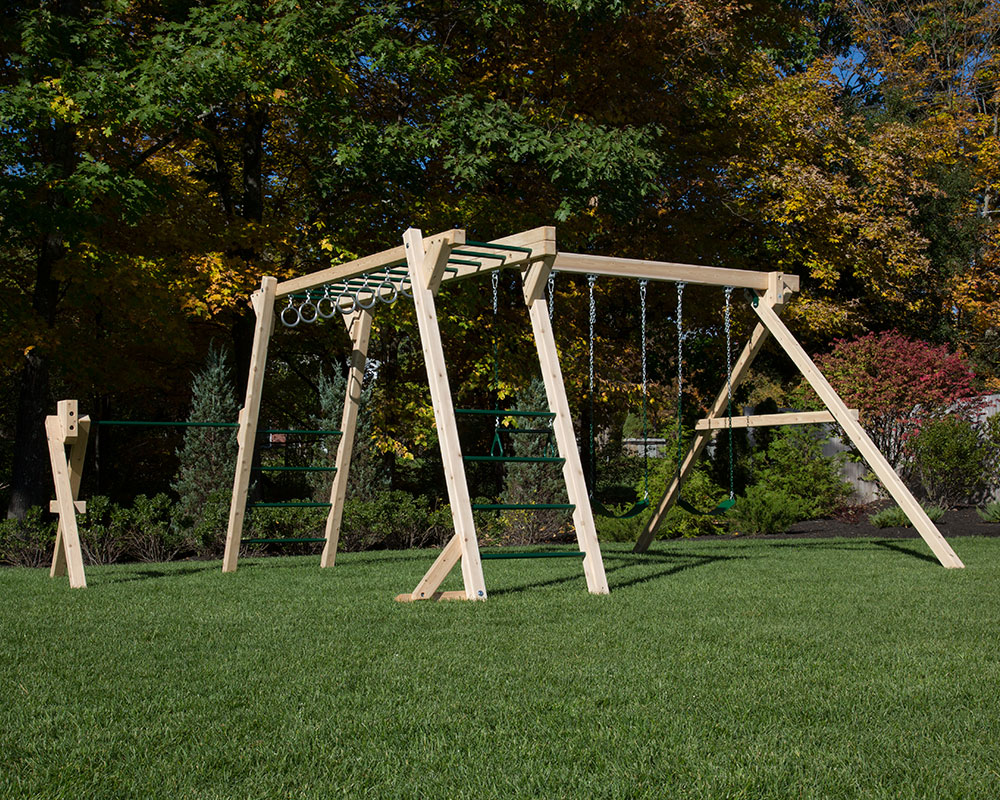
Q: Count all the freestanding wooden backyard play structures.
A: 1